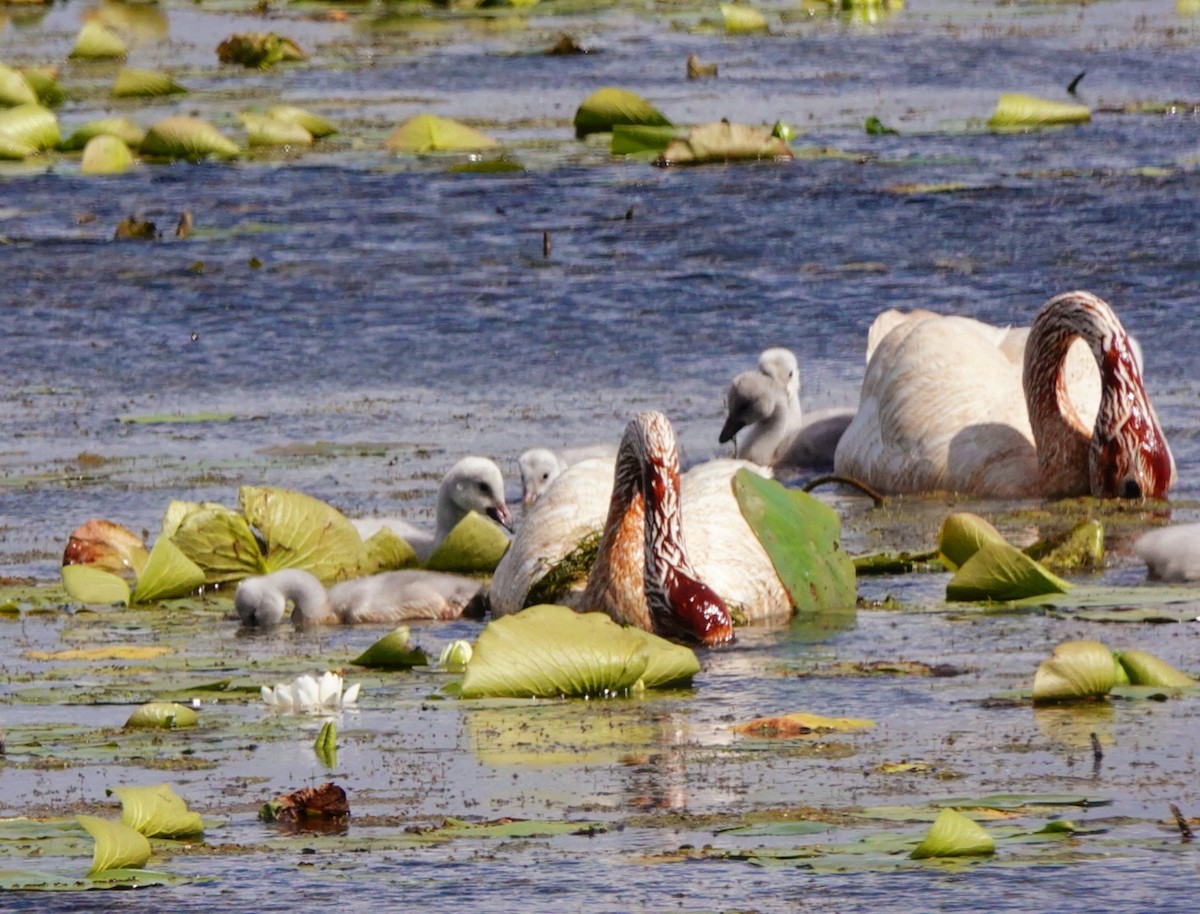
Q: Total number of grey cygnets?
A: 6